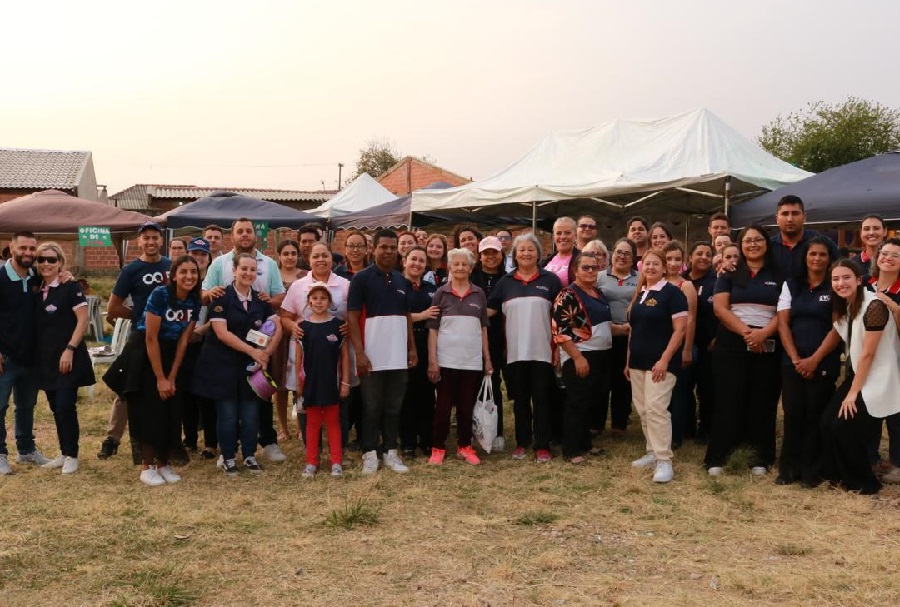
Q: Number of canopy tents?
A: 6